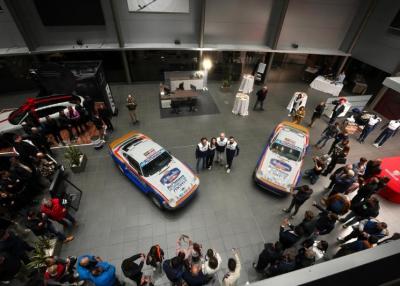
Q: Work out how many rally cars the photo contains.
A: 2